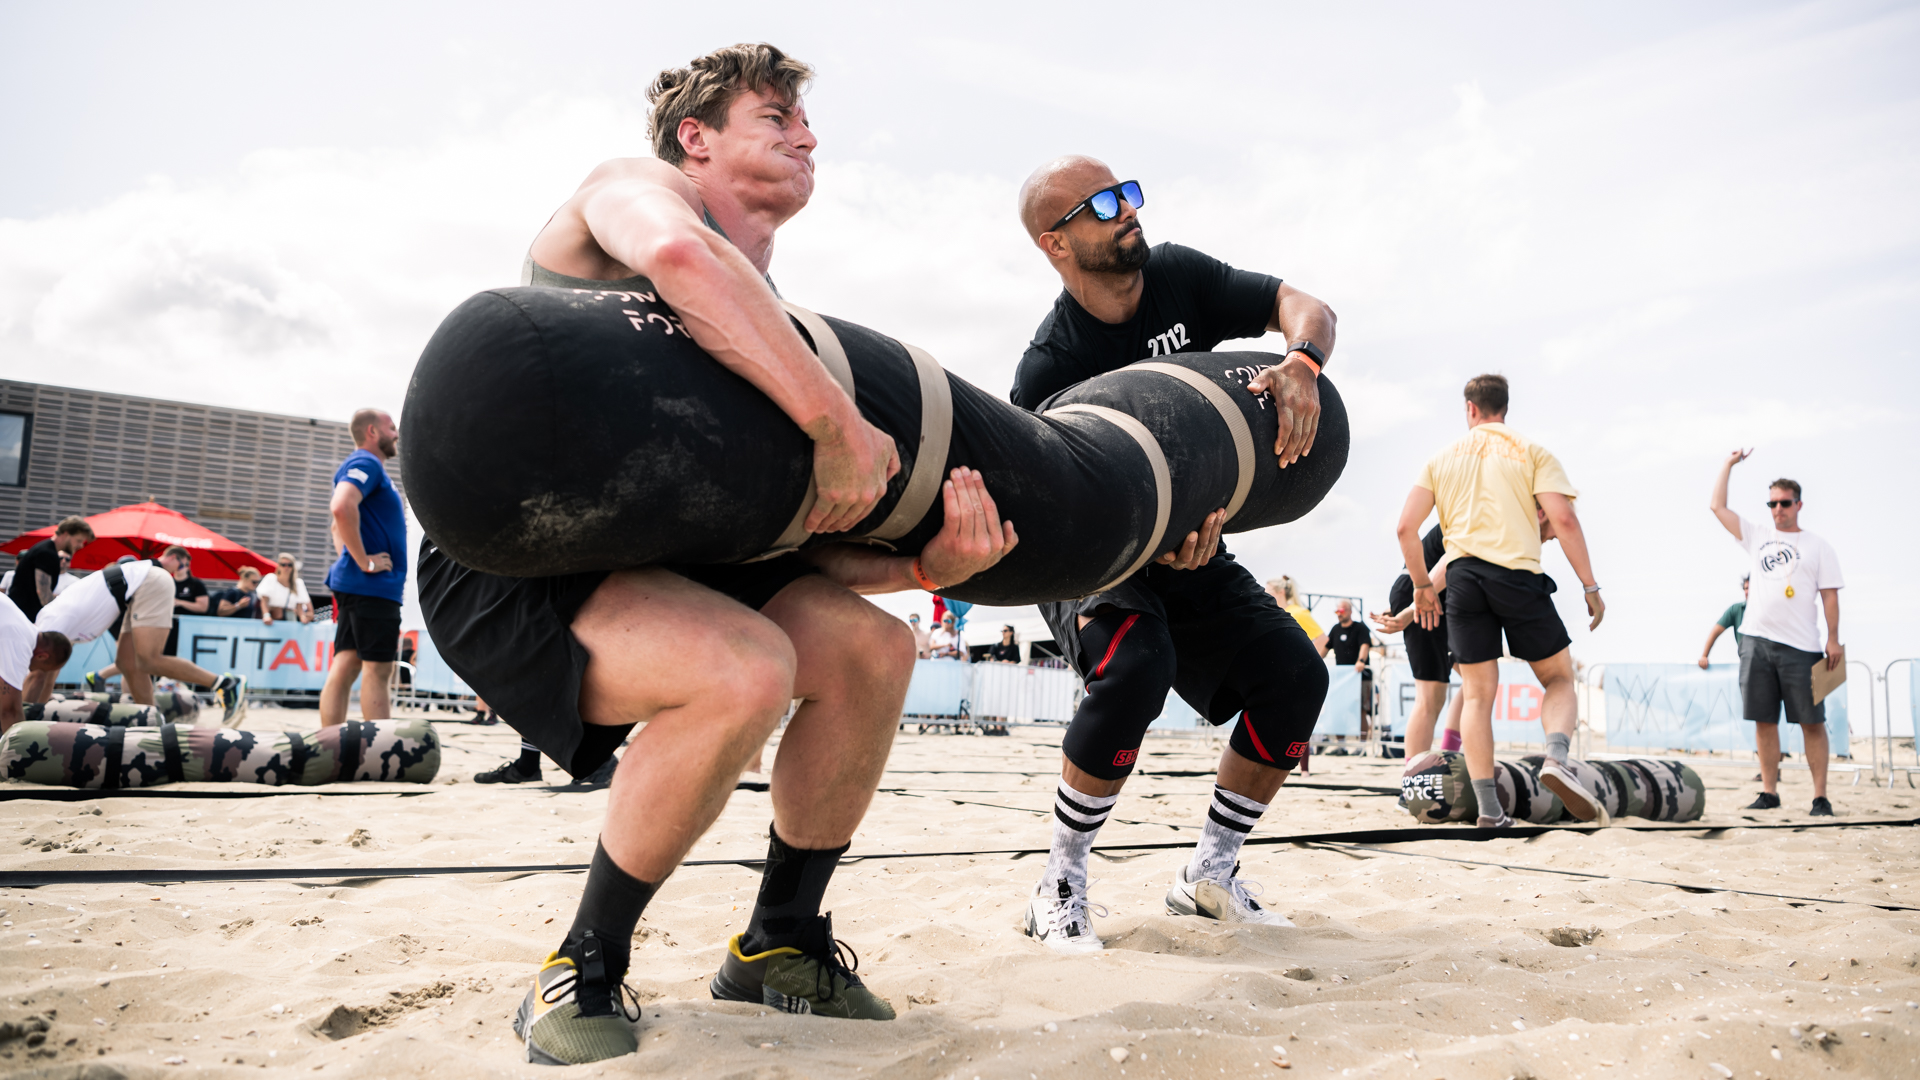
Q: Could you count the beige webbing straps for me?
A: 4